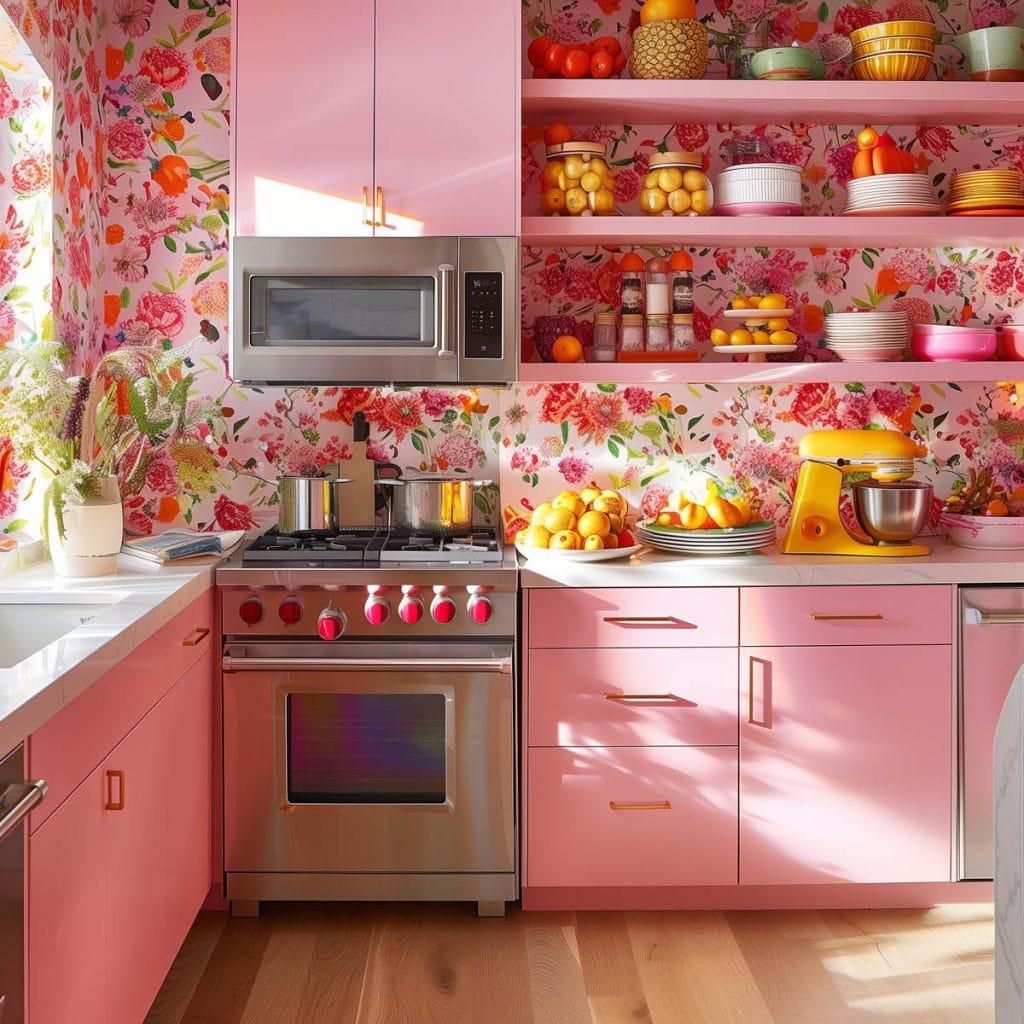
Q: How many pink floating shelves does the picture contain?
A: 3